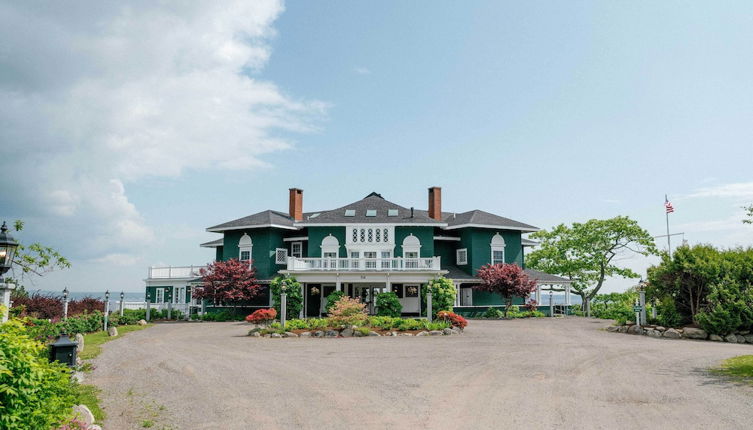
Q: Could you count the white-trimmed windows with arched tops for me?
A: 4